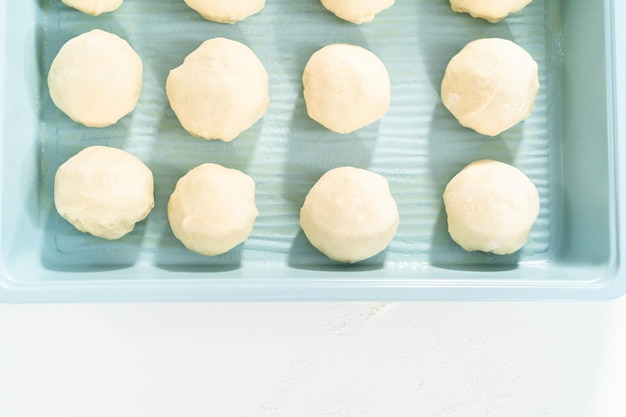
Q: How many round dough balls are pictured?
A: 12